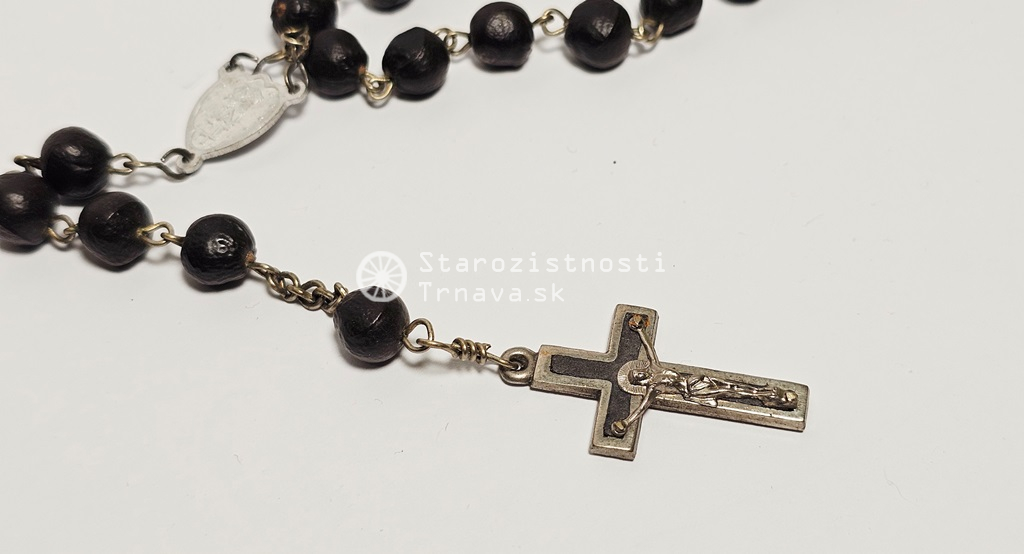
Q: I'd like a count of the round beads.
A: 13